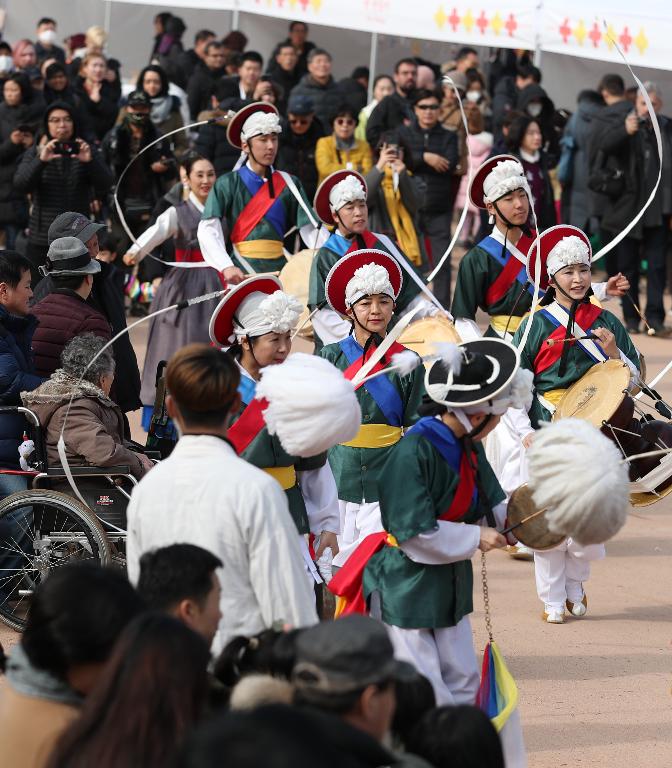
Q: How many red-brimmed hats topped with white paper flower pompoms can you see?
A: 6